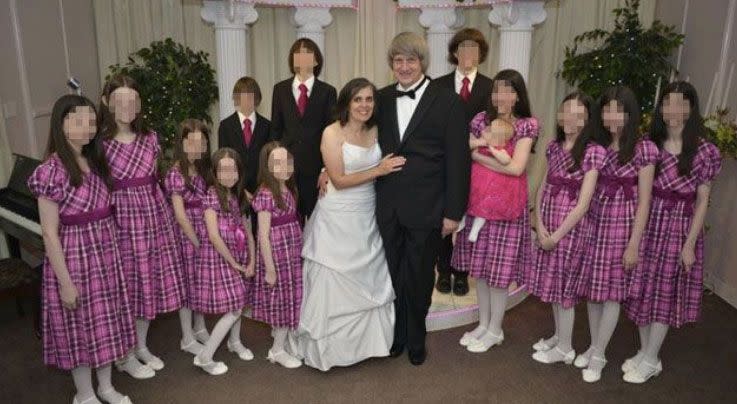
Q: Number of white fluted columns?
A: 4